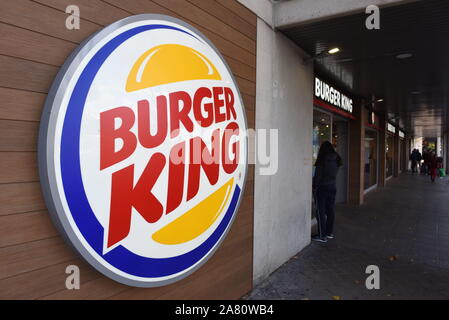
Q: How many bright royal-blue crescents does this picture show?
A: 1